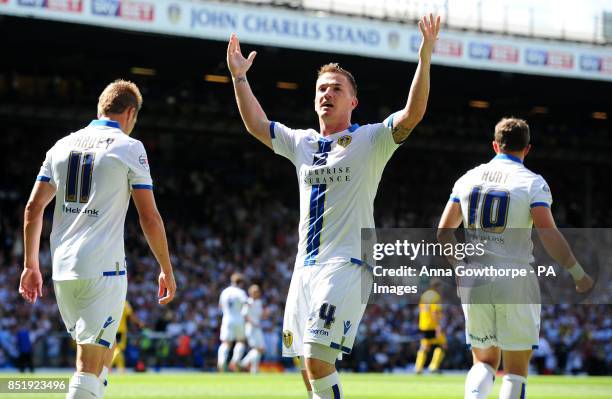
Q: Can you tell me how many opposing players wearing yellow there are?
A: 2